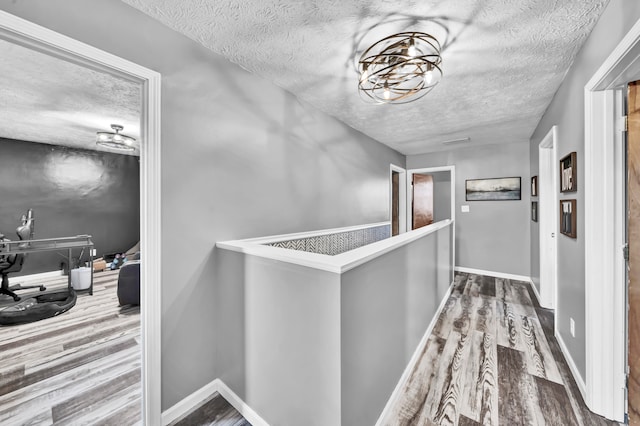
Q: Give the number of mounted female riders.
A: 0